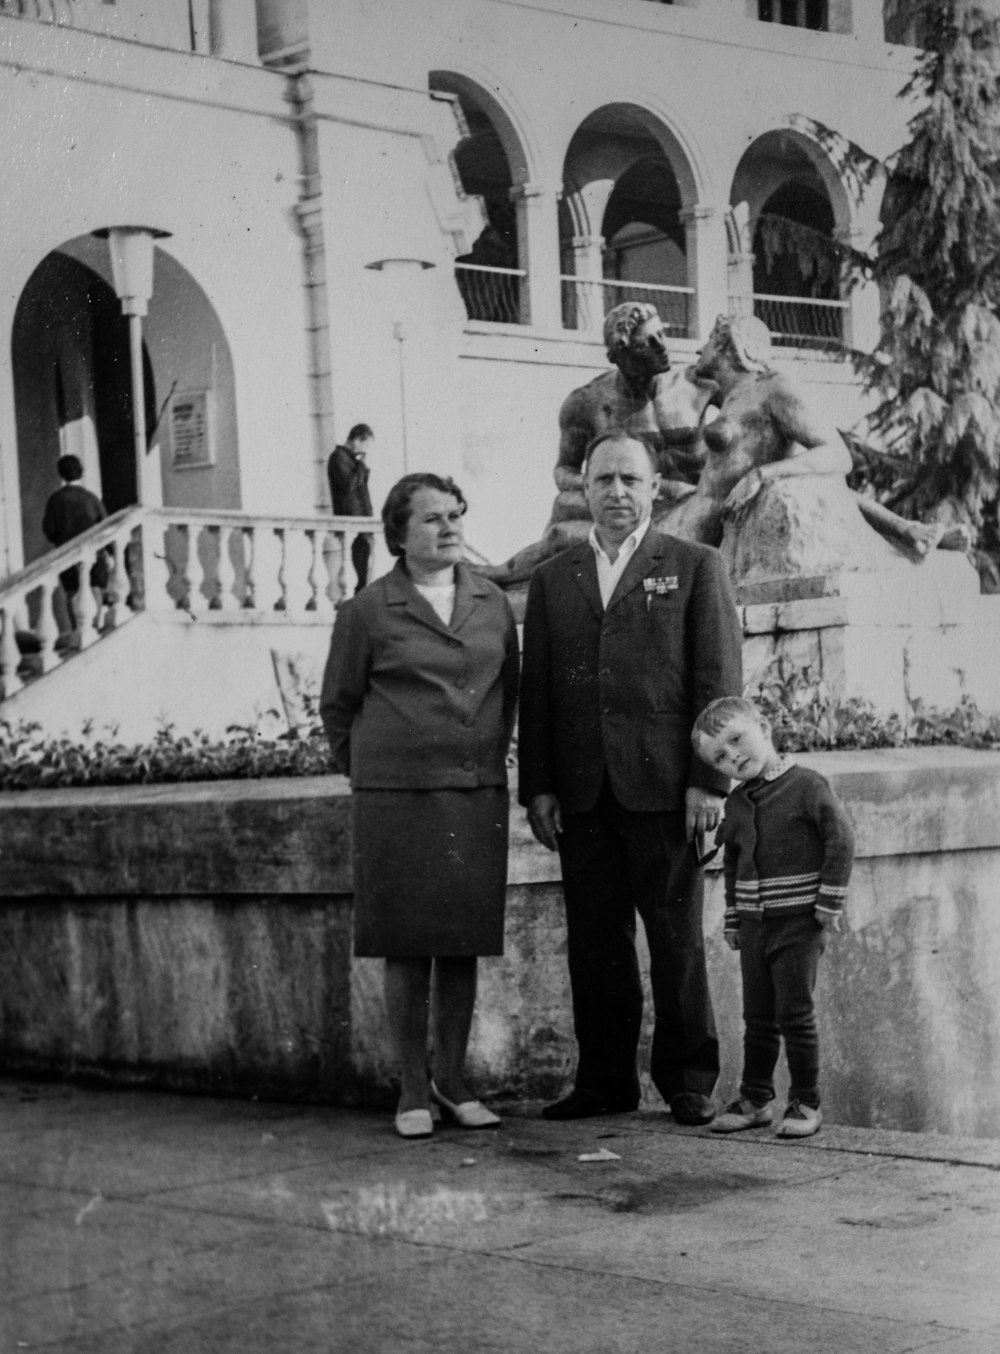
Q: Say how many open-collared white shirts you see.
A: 1